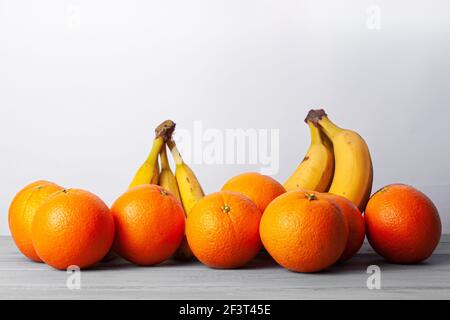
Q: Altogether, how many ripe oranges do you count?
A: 8